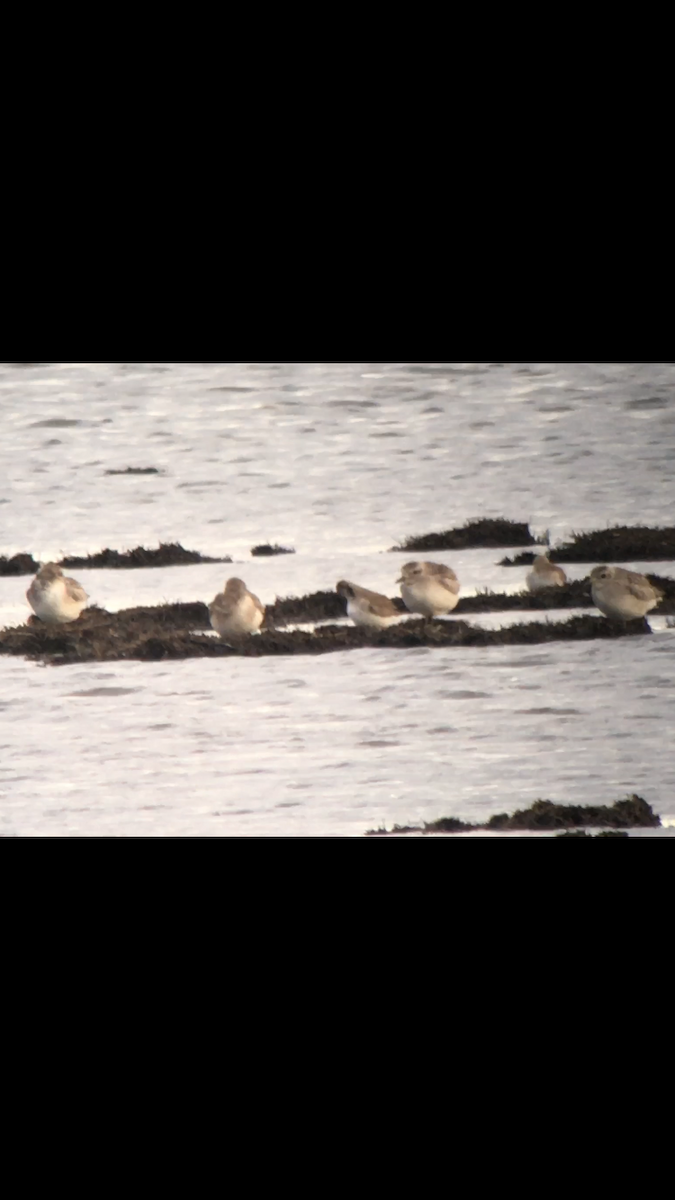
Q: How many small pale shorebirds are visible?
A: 6